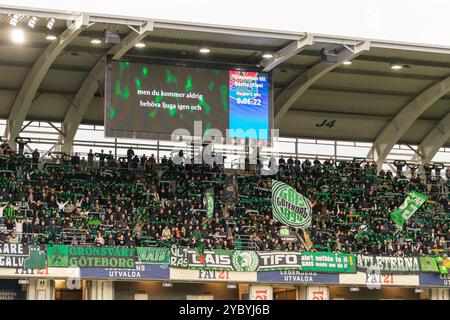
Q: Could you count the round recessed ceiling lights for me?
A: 7